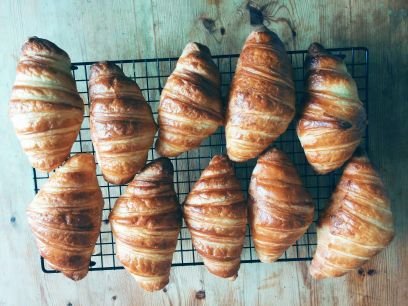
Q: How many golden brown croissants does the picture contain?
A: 10